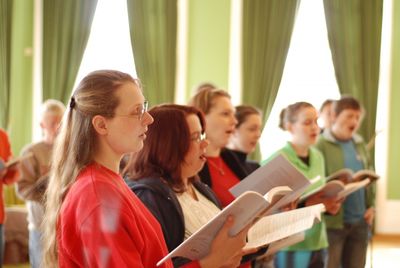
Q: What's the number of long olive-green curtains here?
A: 5